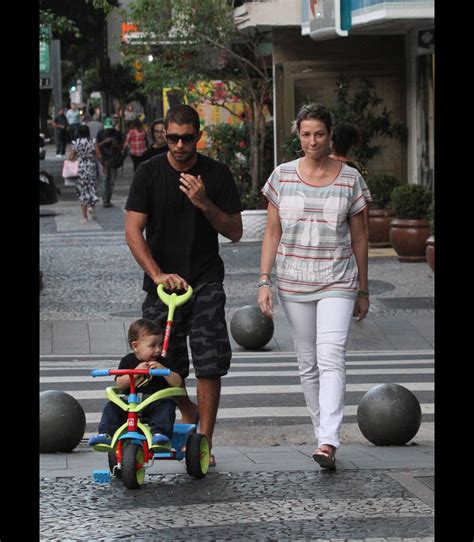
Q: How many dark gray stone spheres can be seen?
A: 3